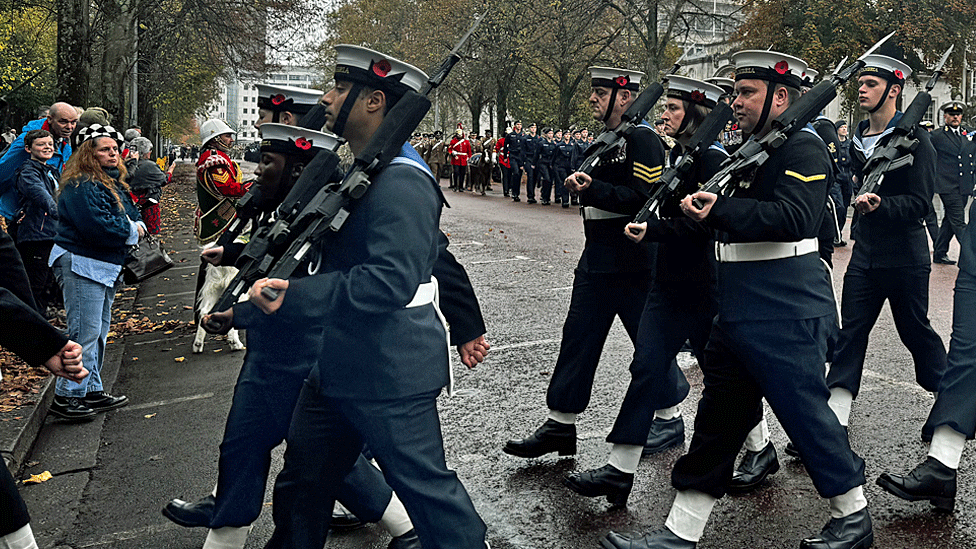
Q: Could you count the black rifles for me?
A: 7